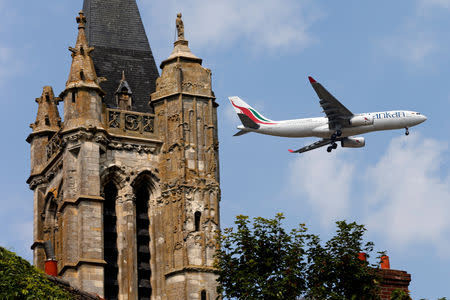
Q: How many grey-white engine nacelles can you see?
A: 2